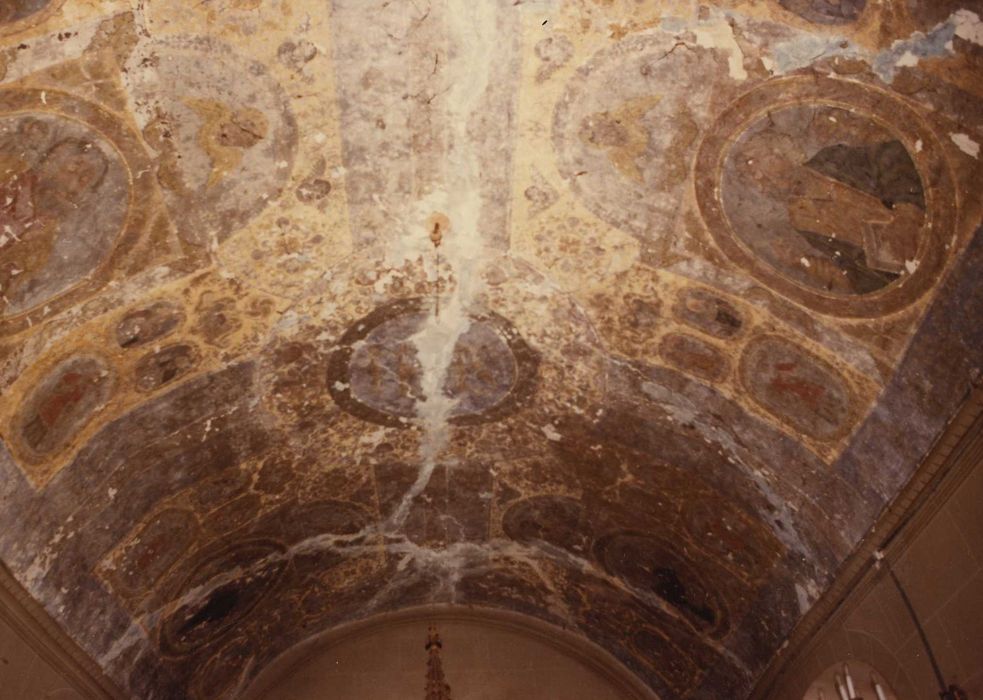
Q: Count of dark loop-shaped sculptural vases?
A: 0